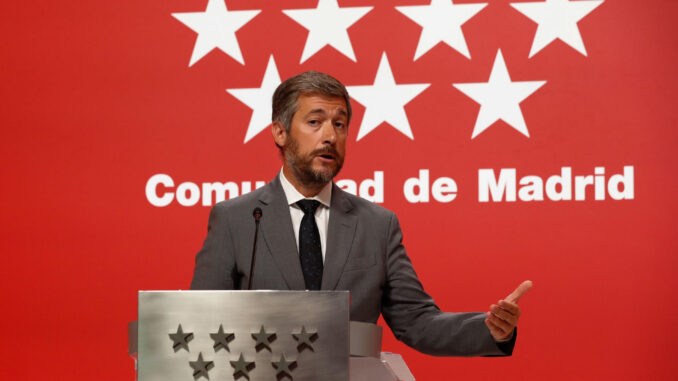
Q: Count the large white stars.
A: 7